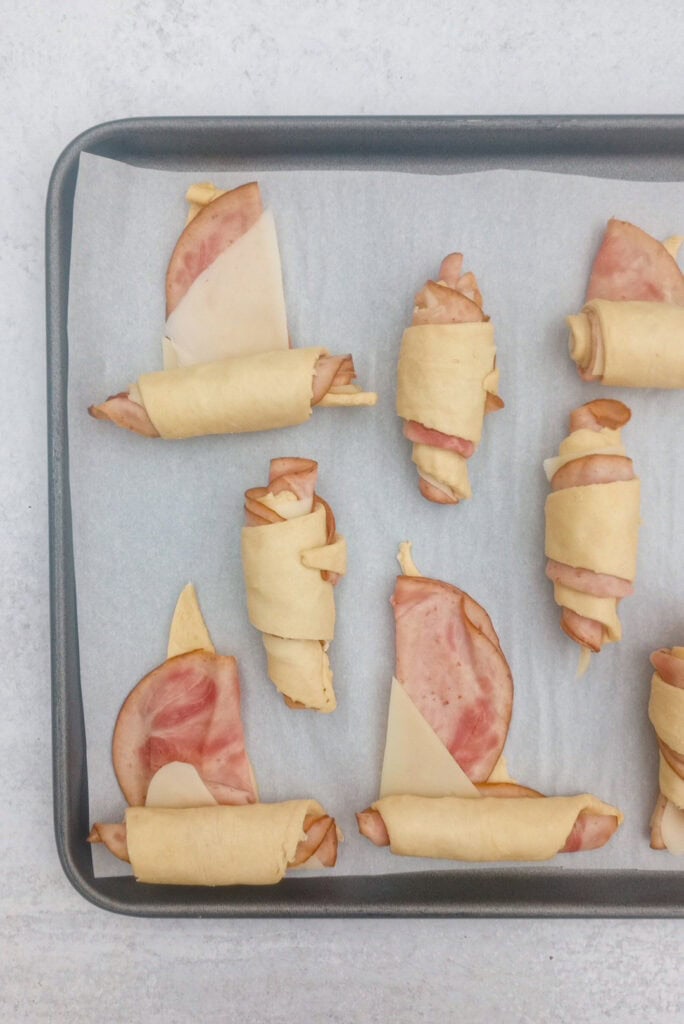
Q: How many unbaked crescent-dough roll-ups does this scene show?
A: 8